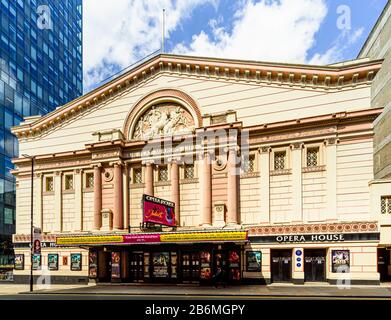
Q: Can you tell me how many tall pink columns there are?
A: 6